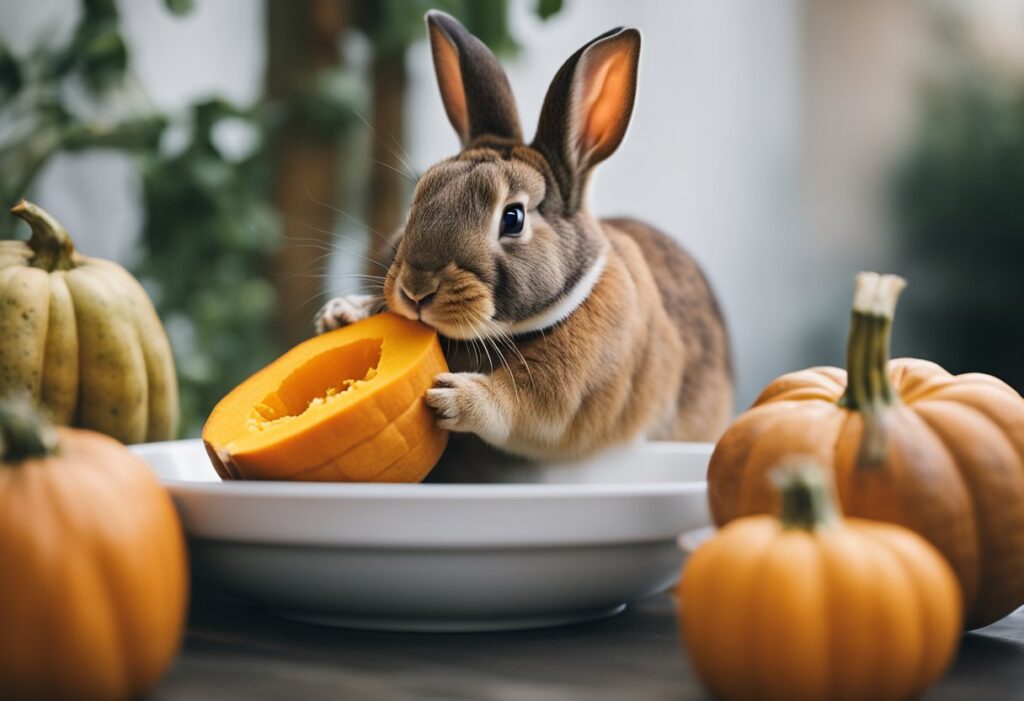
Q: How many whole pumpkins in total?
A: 4